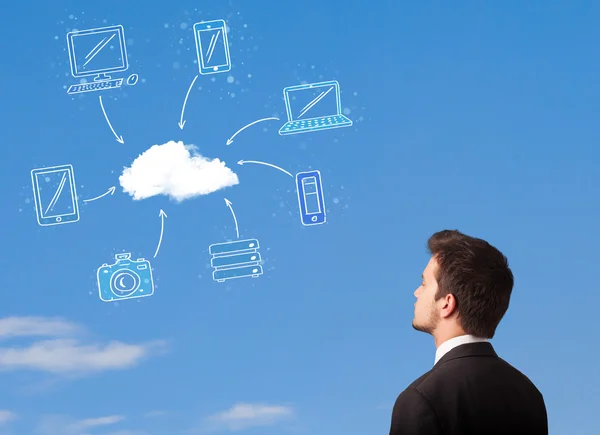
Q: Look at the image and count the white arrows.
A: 7